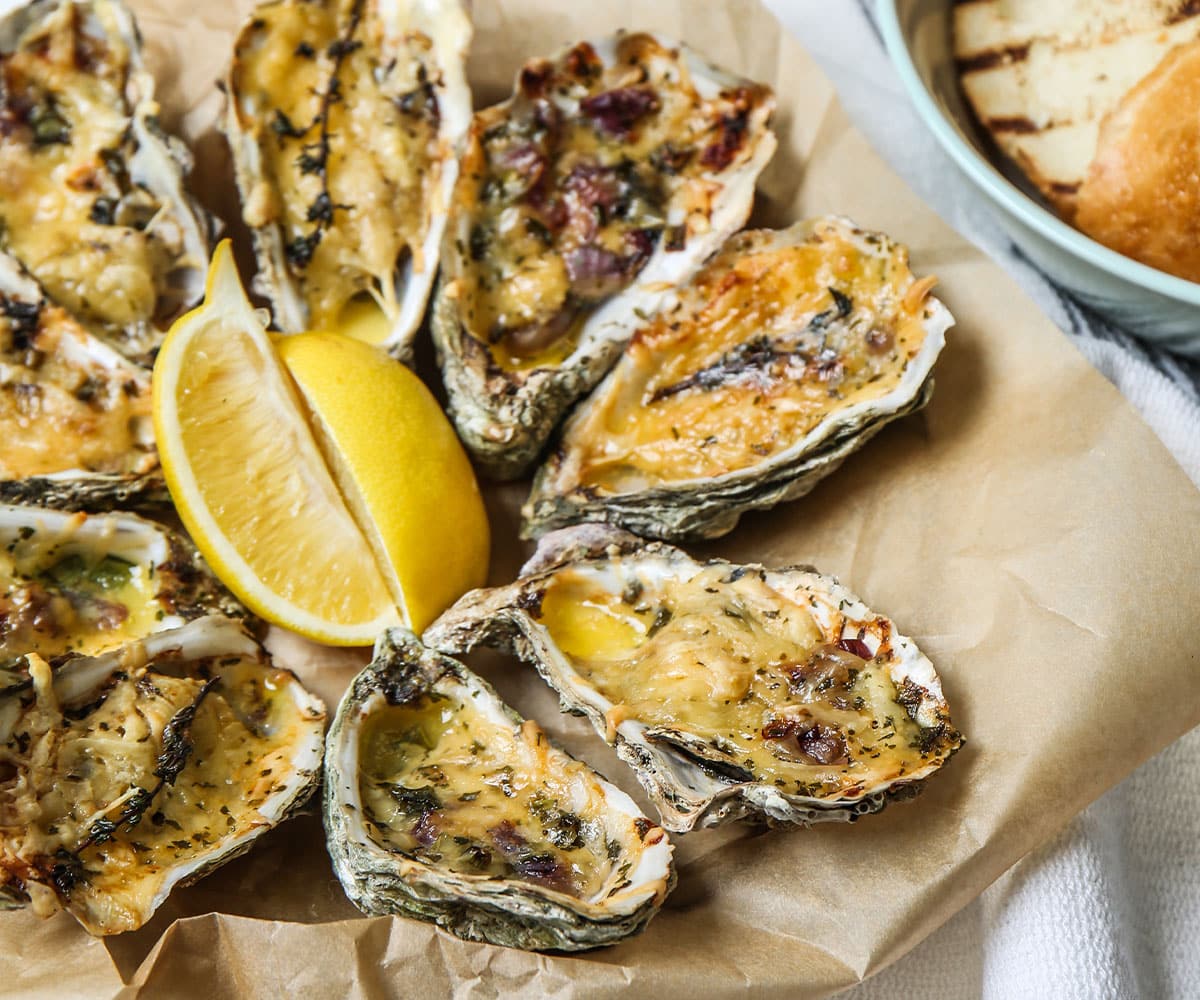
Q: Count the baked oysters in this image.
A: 9